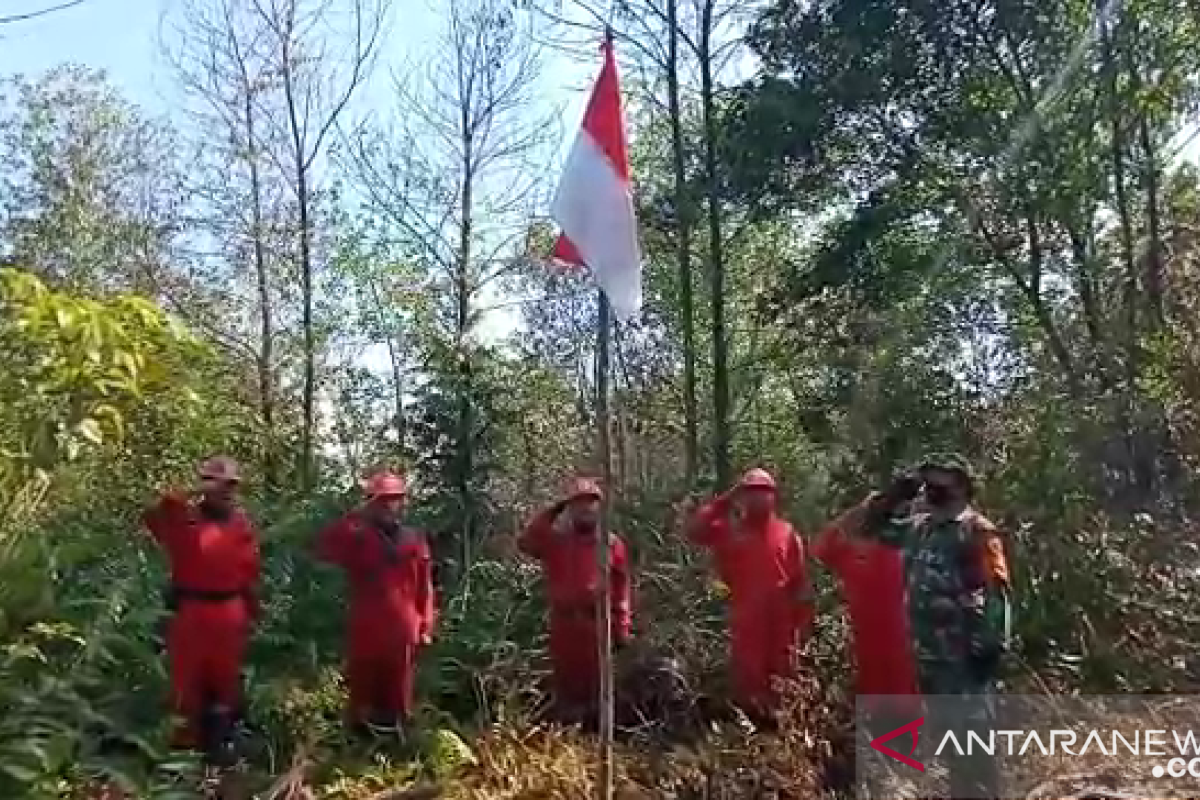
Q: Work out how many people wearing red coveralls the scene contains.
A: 5